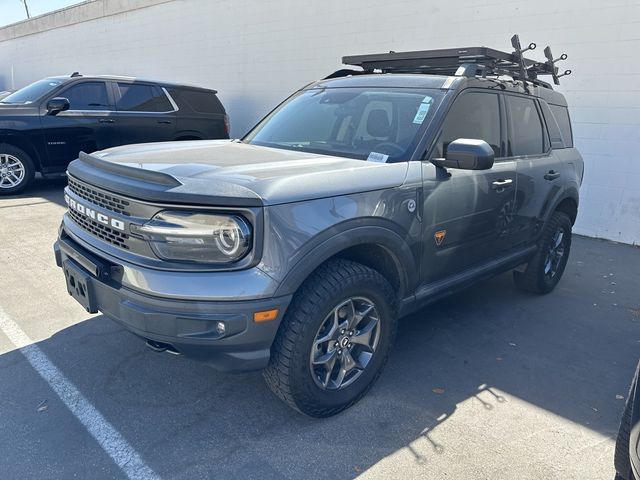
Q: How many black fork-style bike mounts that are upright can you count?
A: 2